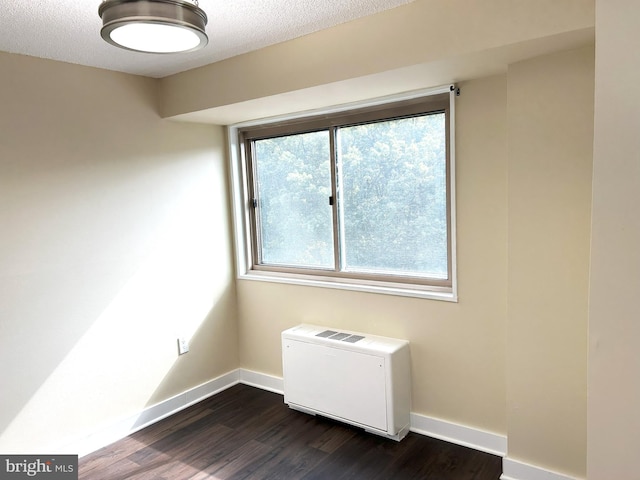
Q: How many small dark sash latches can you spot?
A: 2